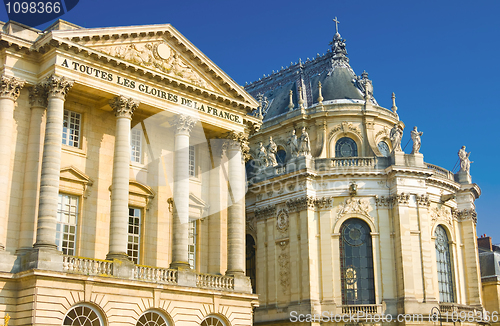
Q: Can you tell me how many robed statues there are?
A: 7